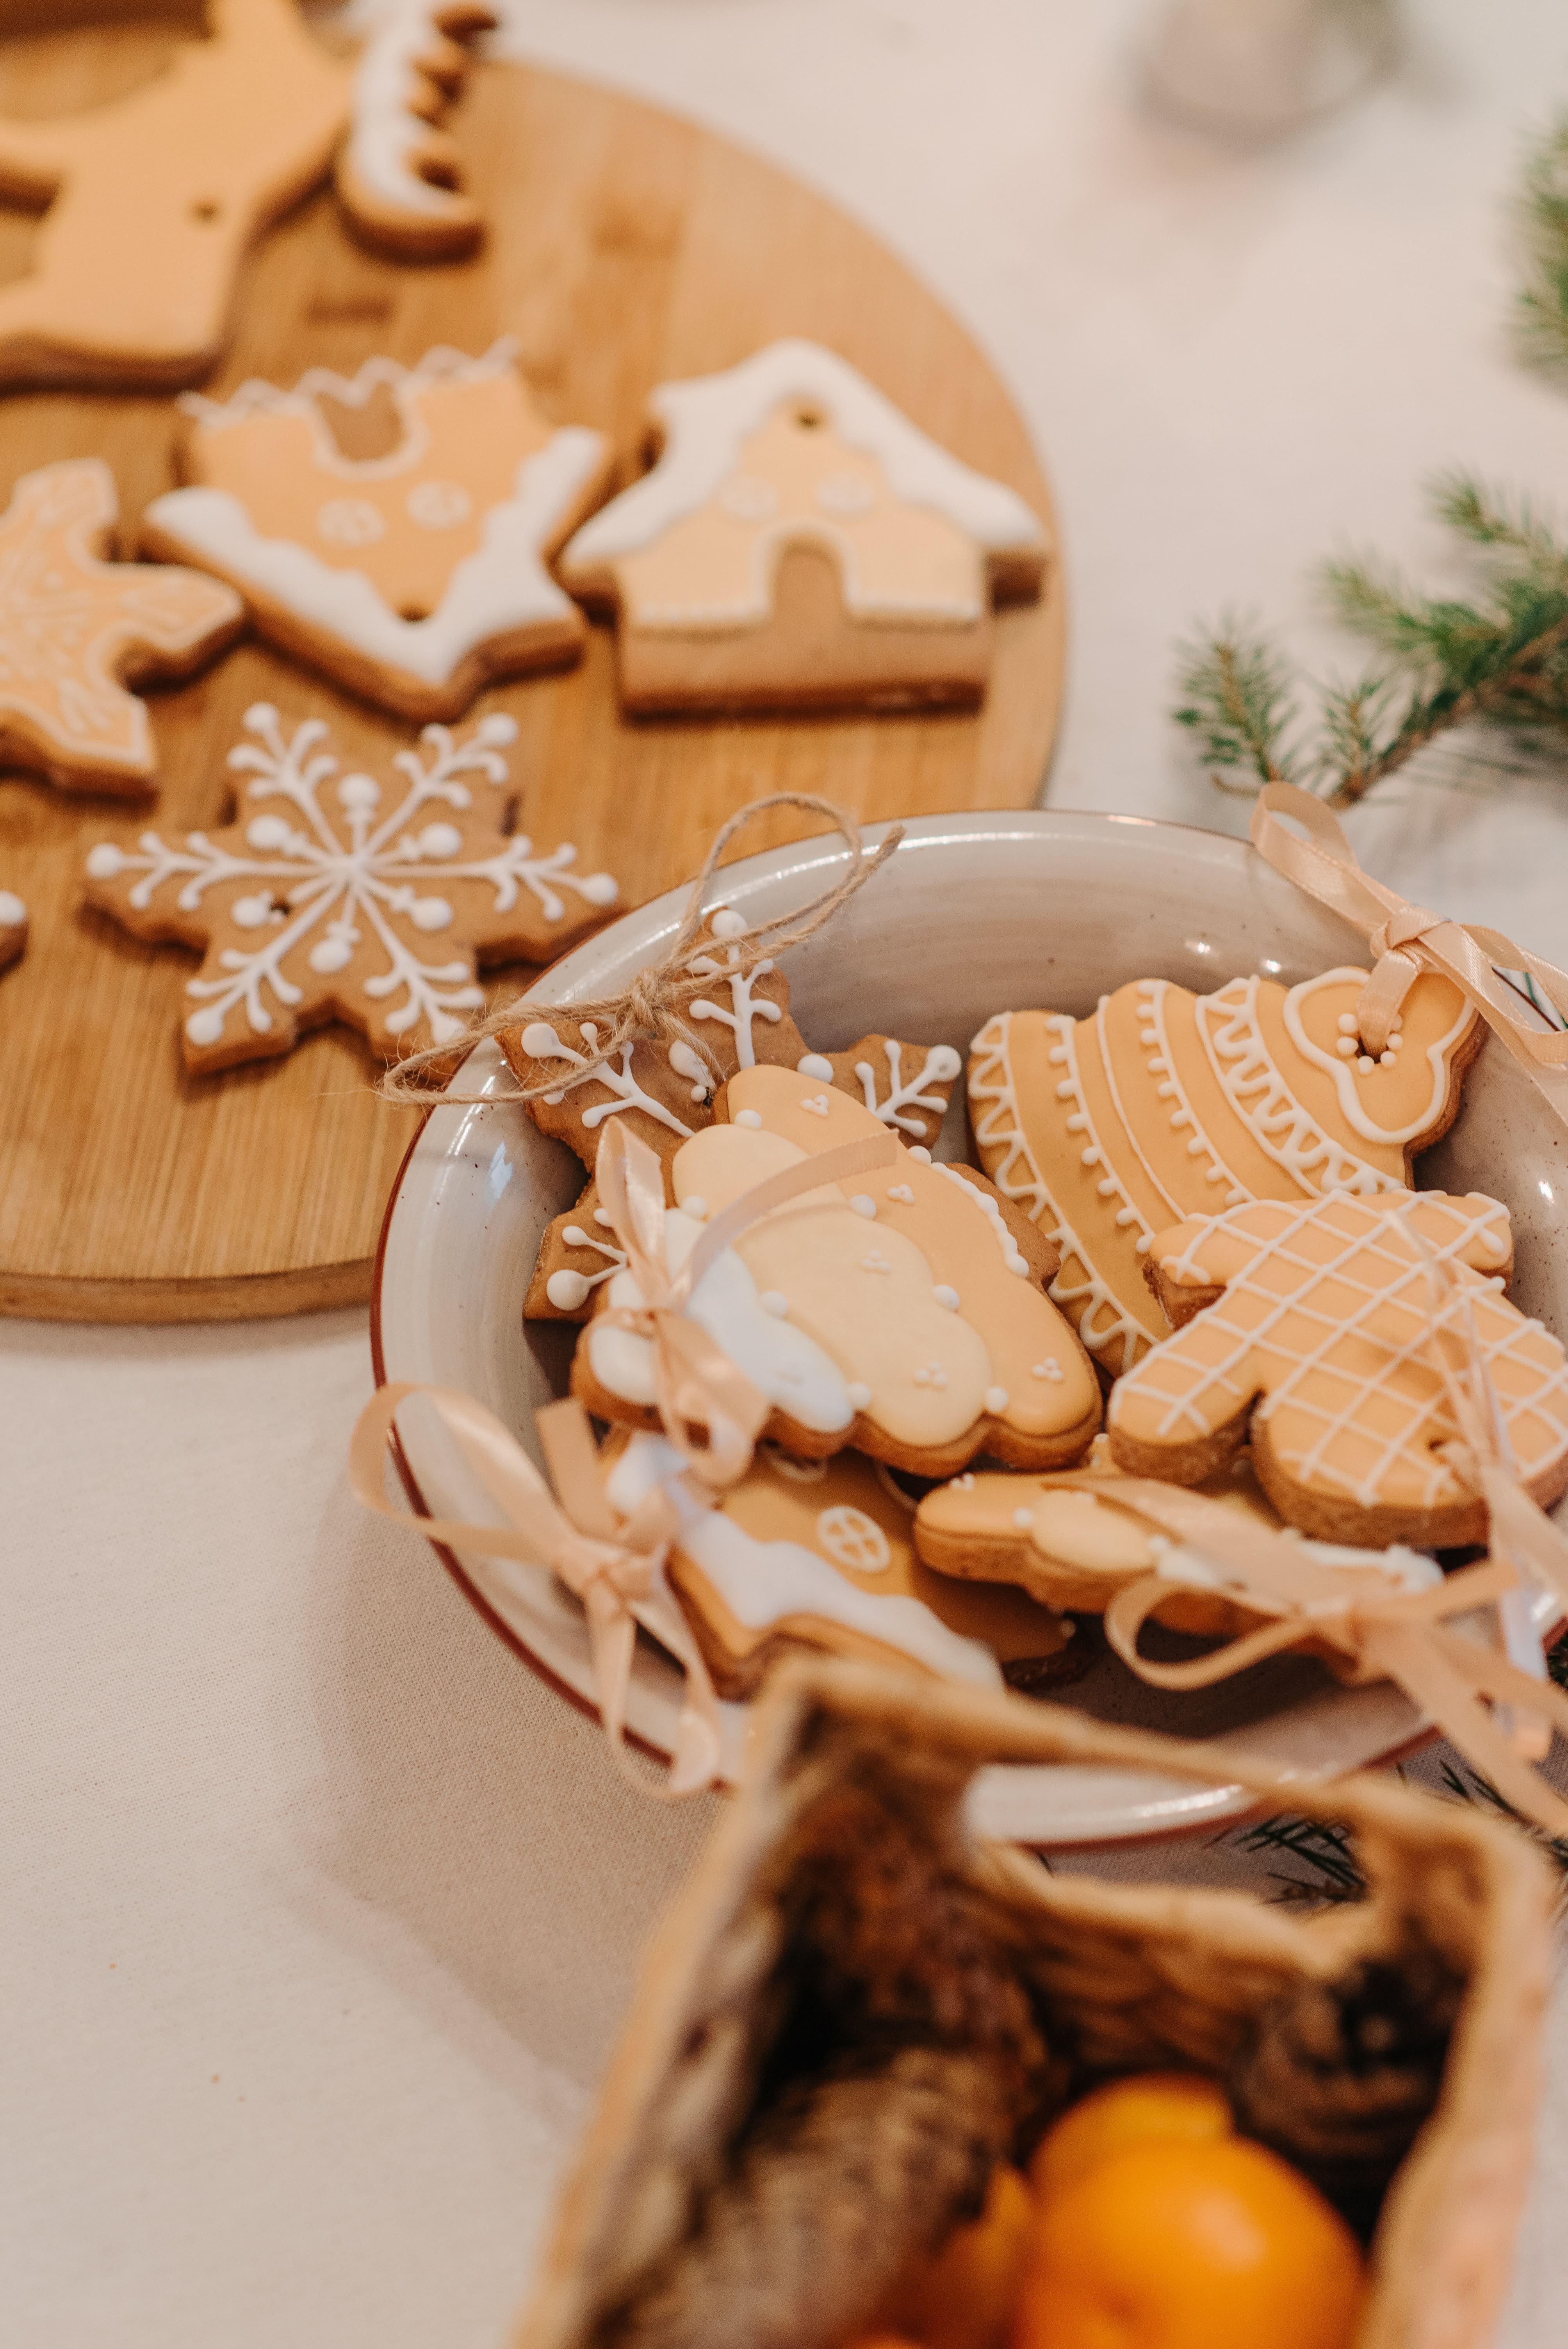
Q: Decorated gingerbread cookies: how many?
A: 13